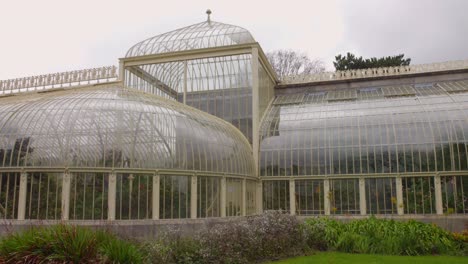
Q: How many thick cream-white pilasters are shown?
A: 13